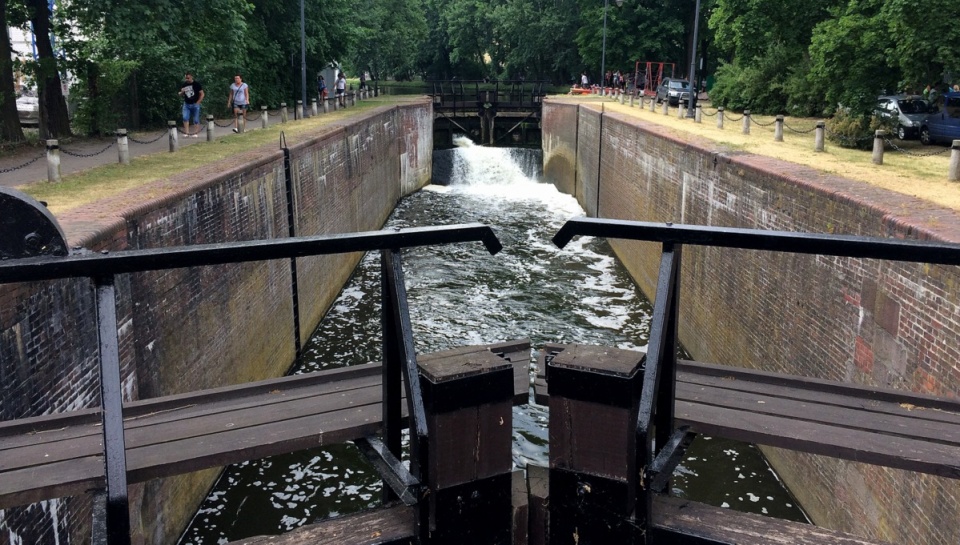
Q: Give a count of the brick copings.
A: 2